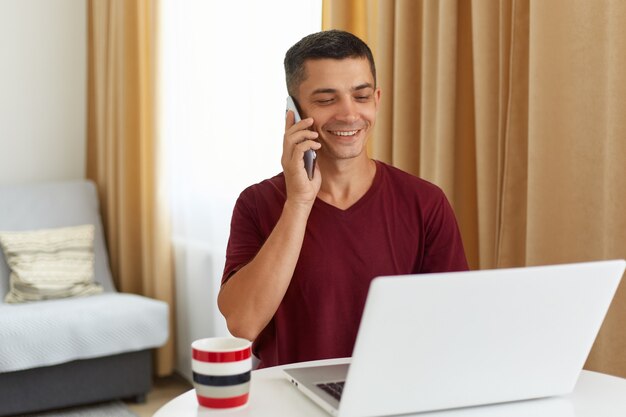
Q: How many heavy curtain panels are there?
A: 2